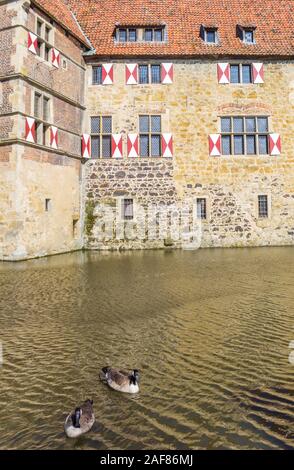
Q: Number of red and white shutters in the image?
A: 15